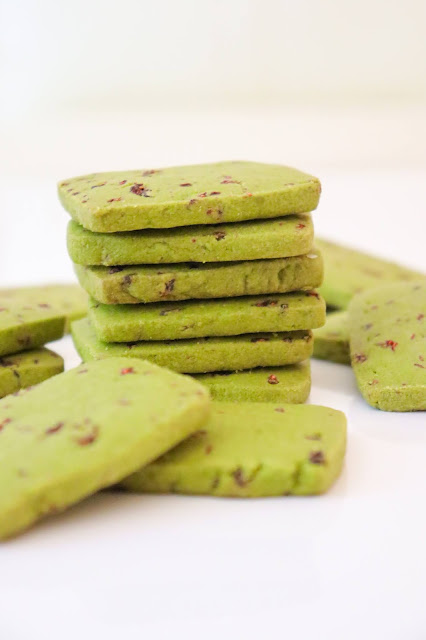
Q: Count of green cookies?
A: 14